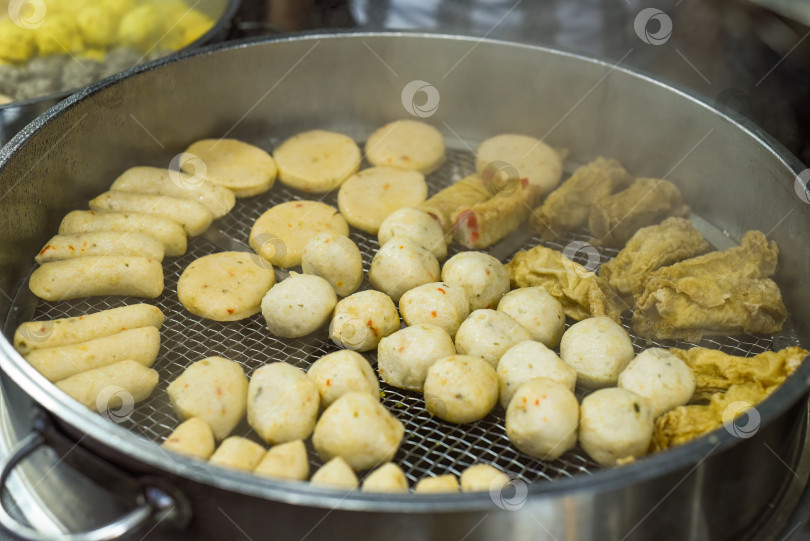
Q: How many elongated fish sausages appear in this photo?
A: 8